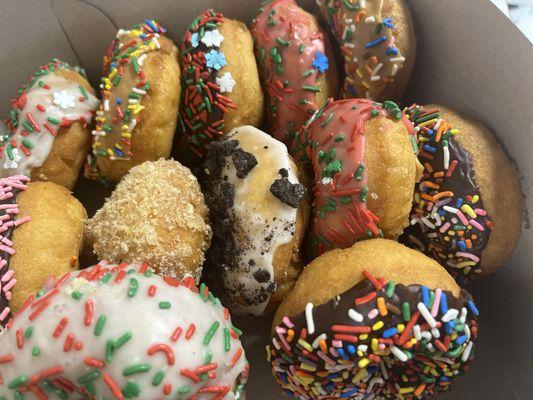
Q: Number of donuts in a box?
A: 12